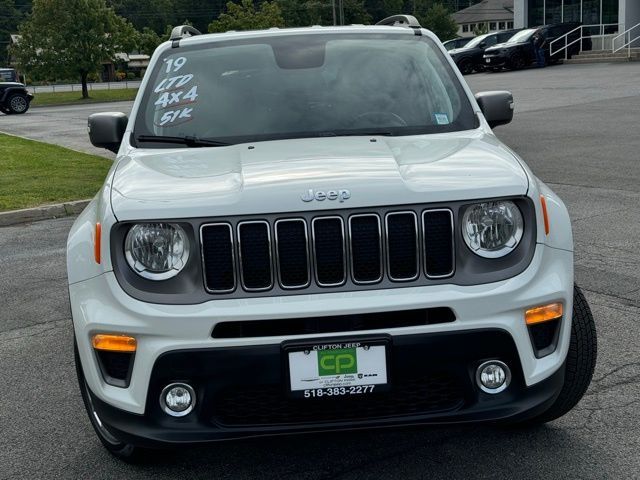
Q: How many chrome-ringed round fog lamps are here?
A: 2